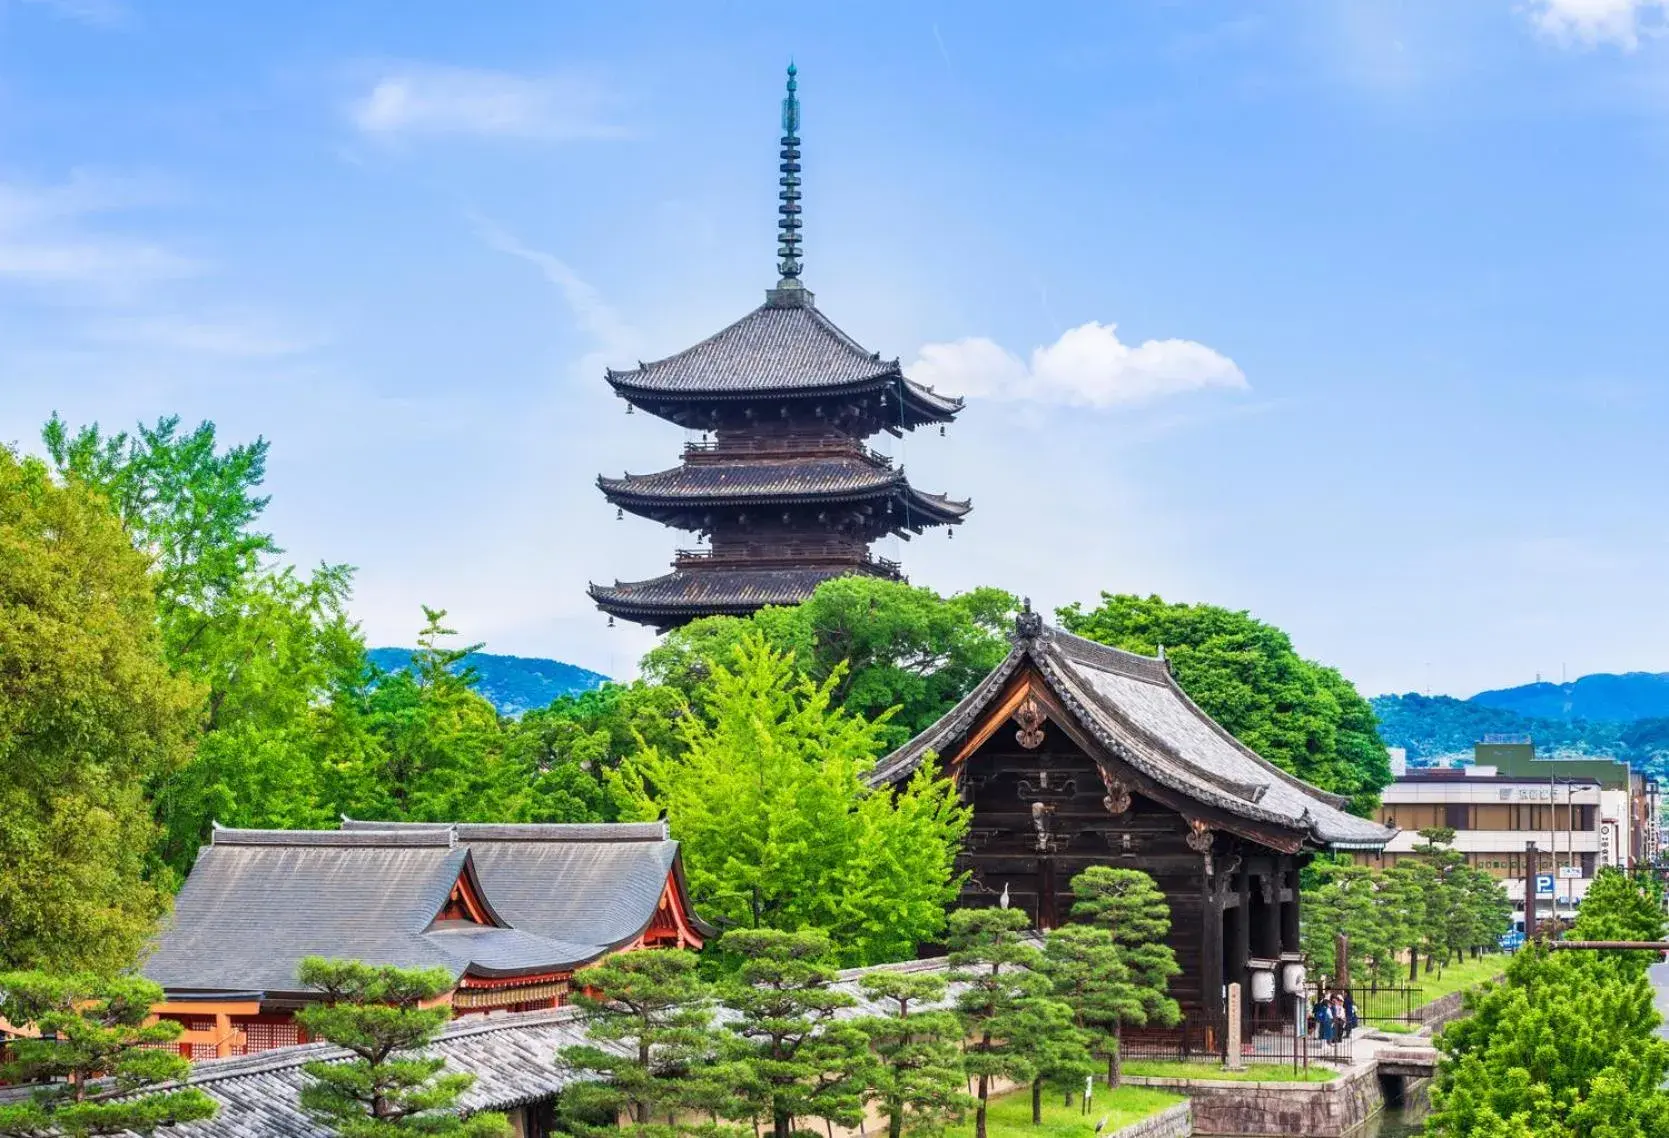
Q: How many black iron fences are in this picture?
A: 2